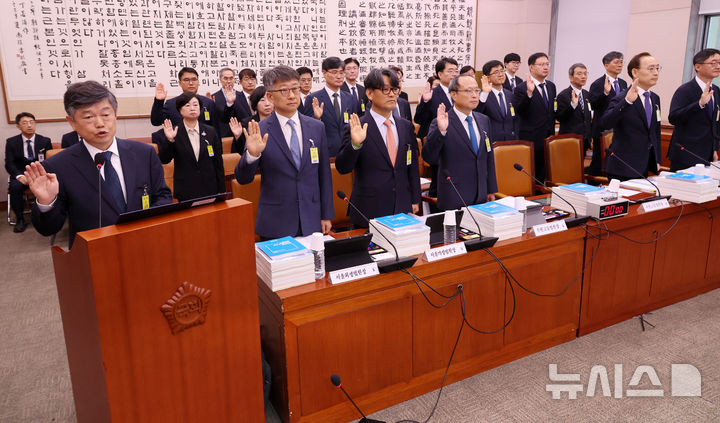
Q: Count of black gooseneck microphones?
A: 7